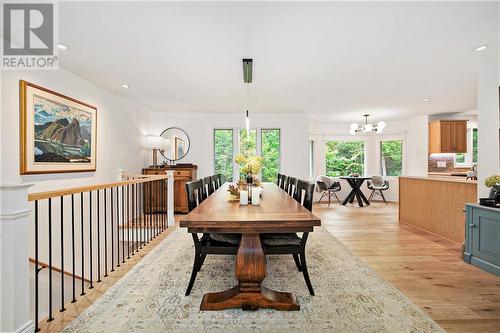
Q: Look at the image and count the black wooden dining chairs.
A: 6